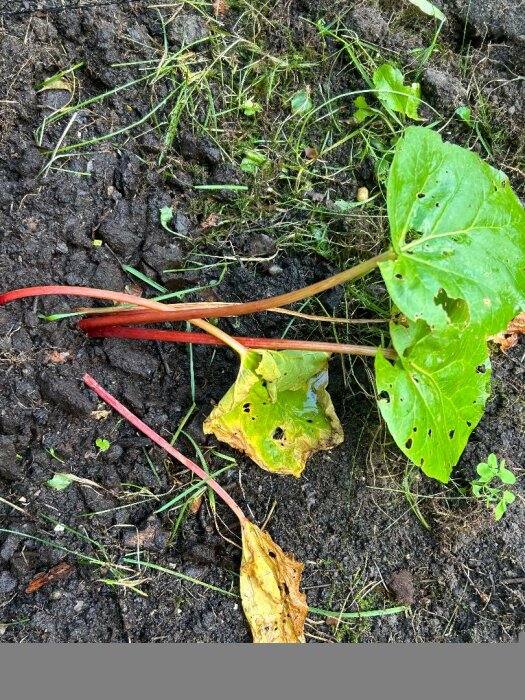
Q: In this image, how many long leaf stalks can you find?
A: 4